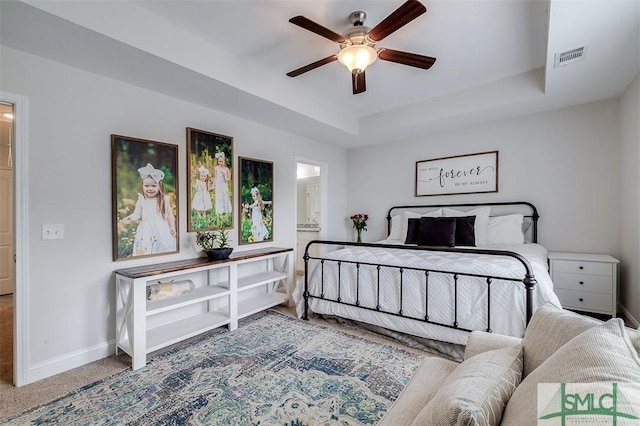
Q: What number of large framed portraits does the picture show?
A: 3